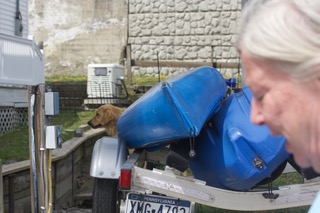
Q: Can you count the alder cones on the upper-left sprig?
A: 0